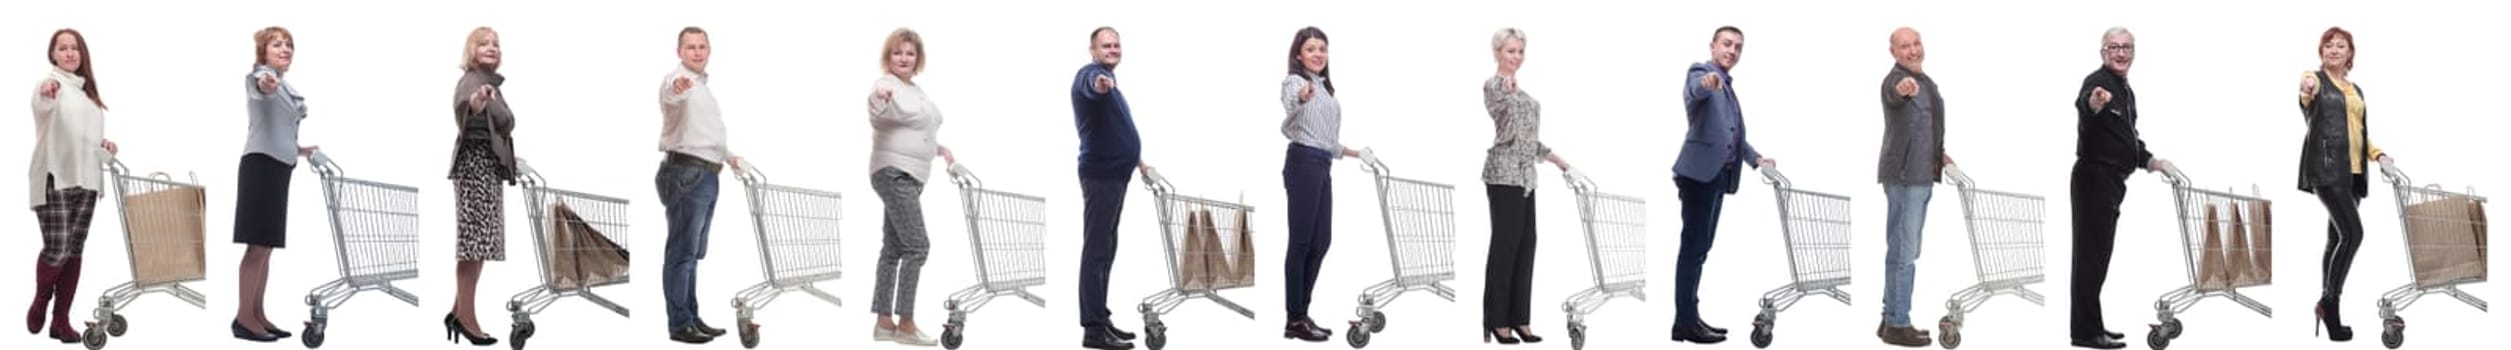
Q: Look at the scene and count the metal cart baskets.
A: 12